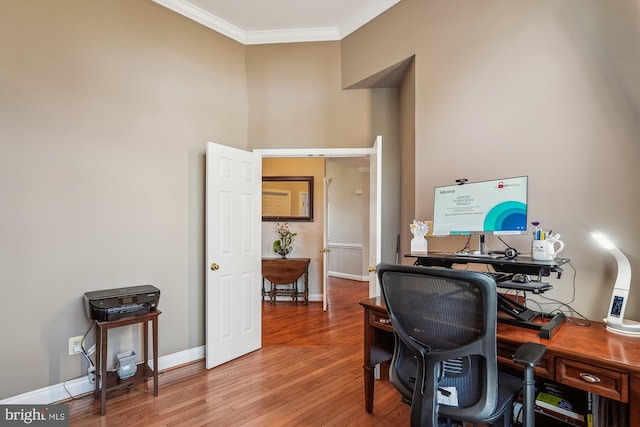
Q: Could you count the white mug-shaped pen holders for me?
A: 1